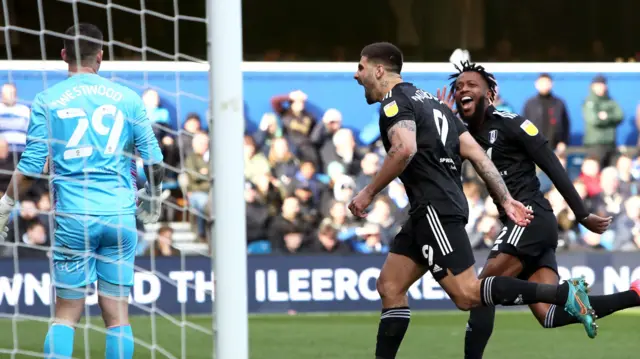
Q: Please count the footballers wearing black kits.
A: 2